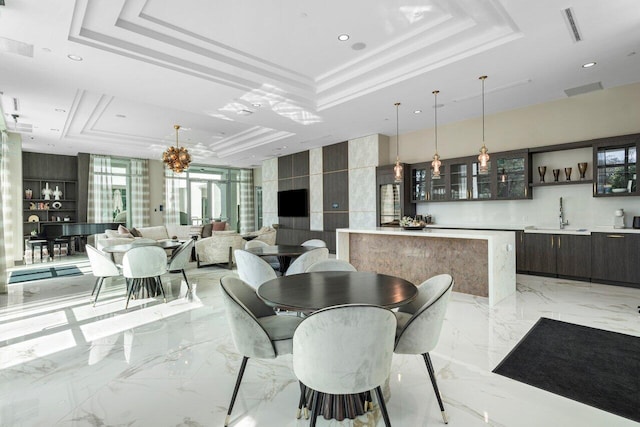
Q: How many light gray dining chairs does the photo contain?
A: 12